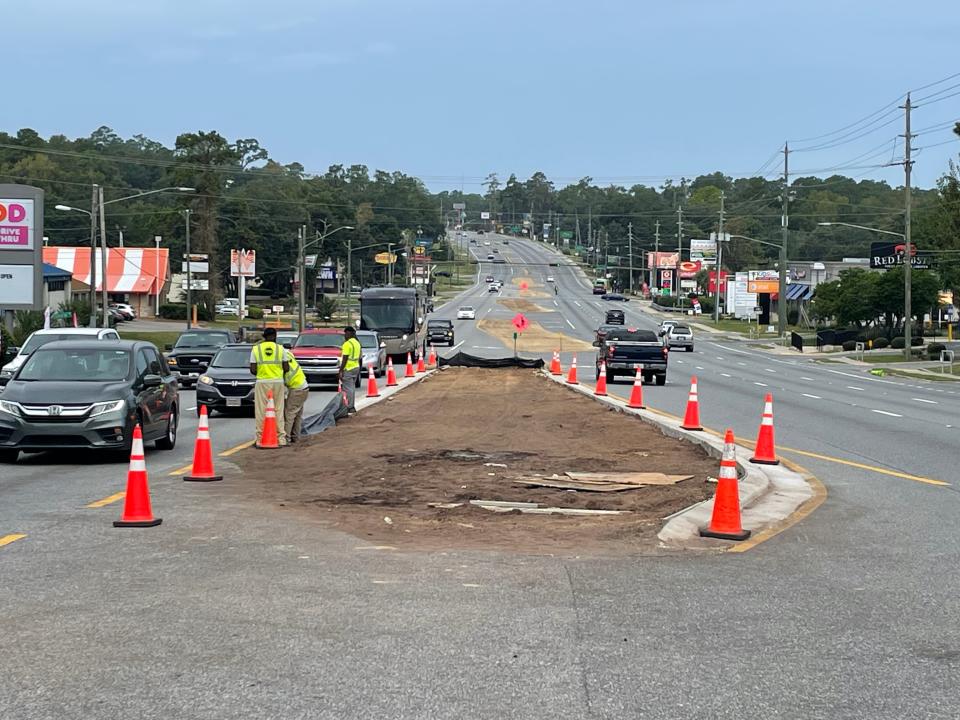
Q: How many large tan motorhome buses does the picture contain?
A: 1